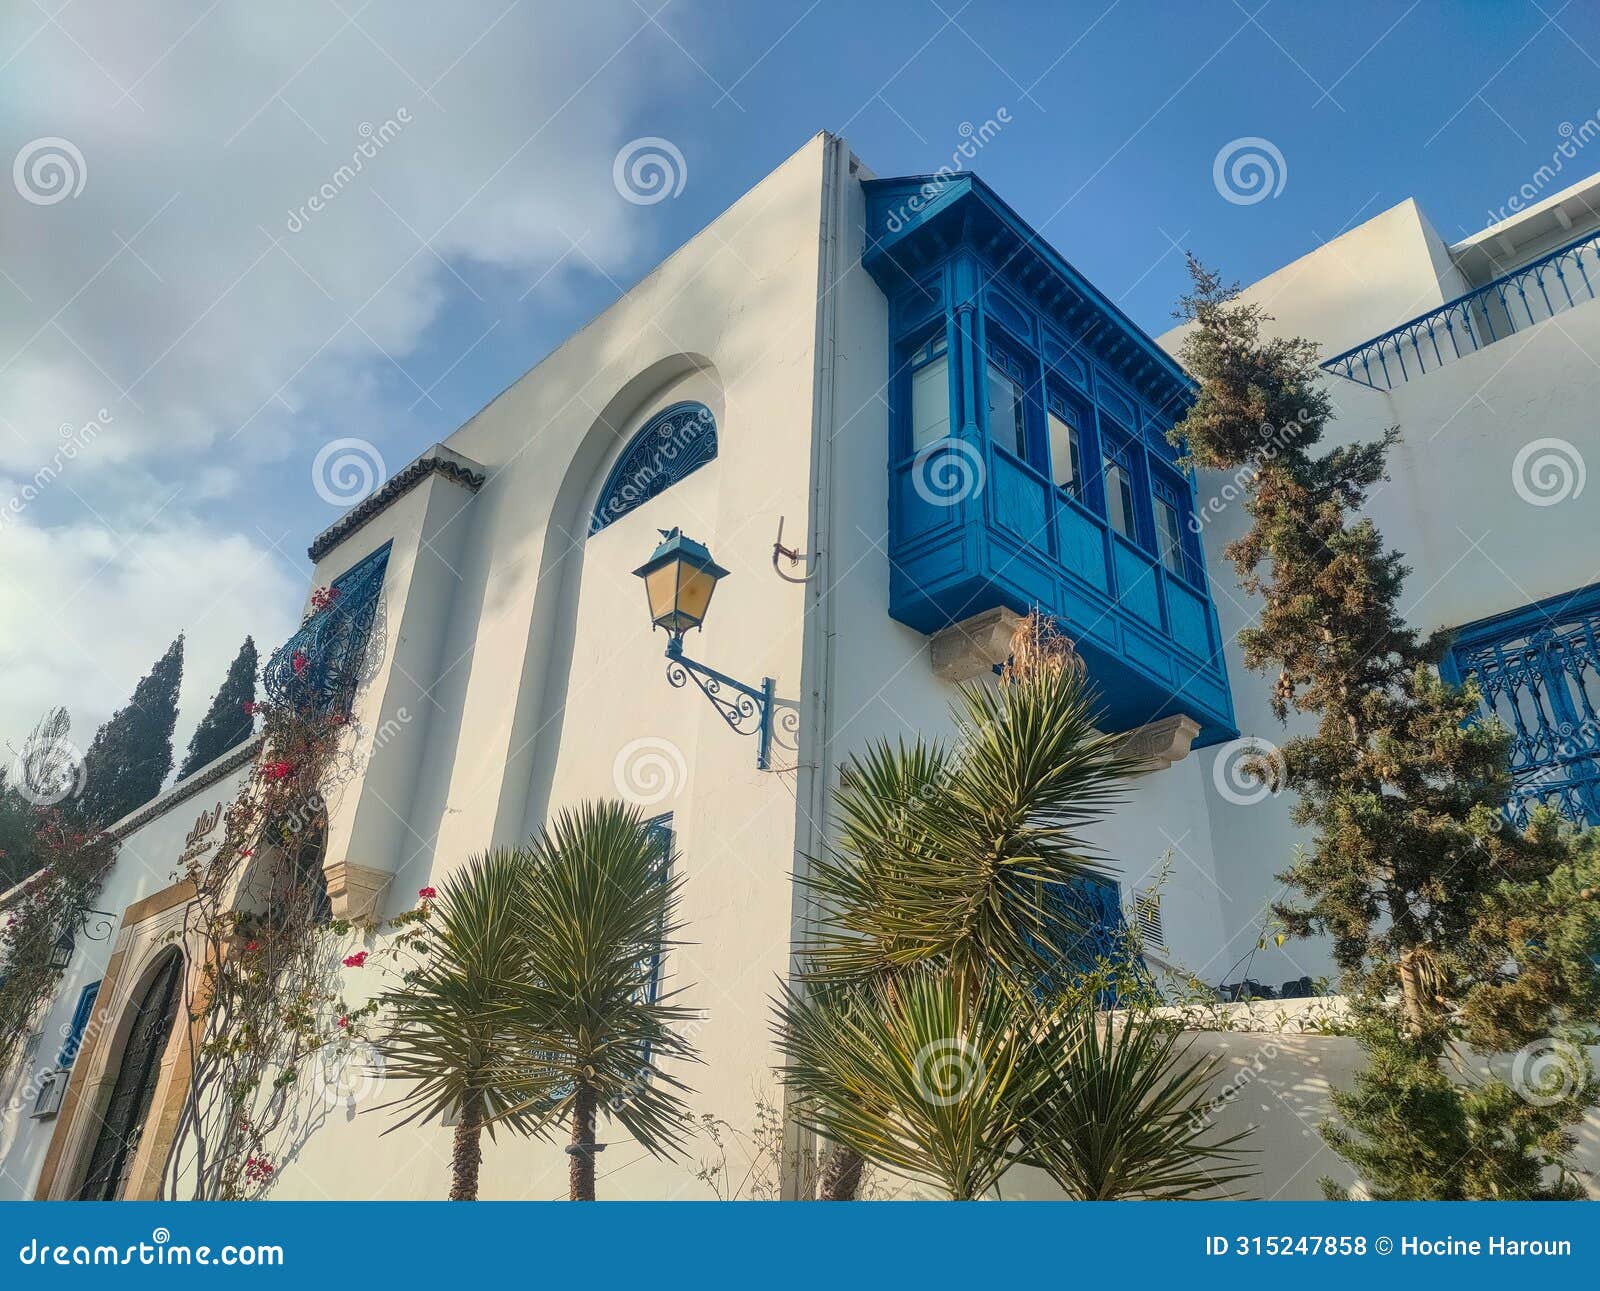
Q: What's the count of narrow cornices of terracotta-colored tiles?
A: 2